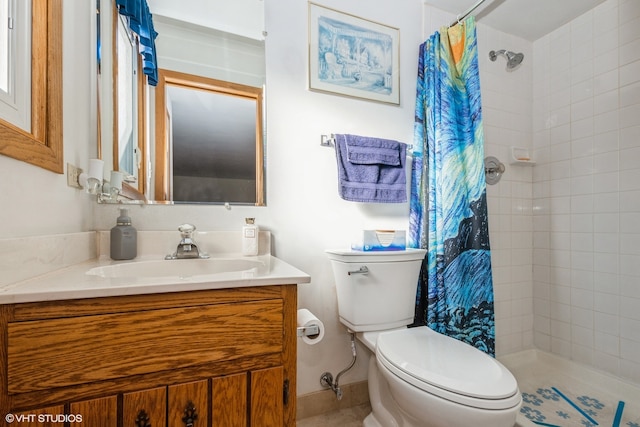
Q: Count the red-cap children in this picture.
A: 0